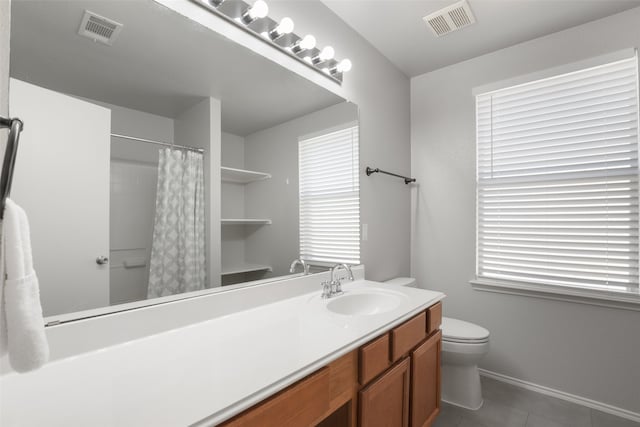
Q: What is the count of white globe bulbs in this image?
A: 5